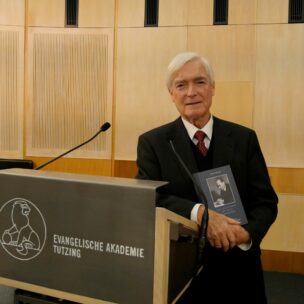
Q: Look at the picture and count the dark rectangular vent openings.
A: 4